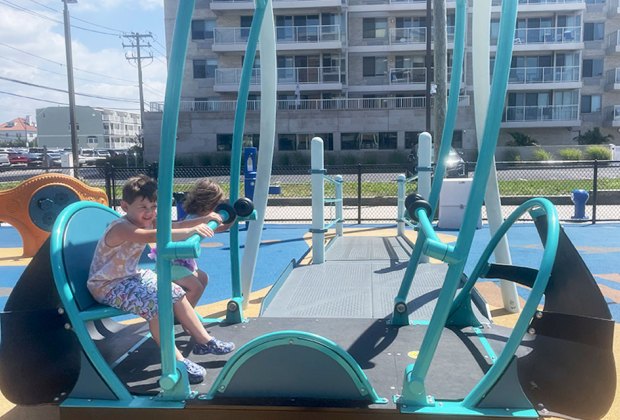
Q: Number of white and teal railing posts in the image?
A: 4